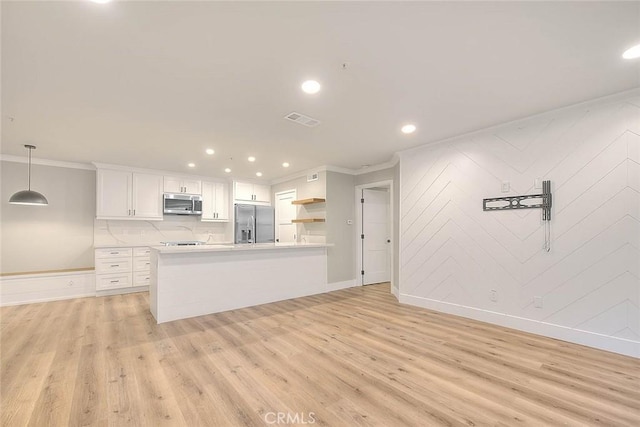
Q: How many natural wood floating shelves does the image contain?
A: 2